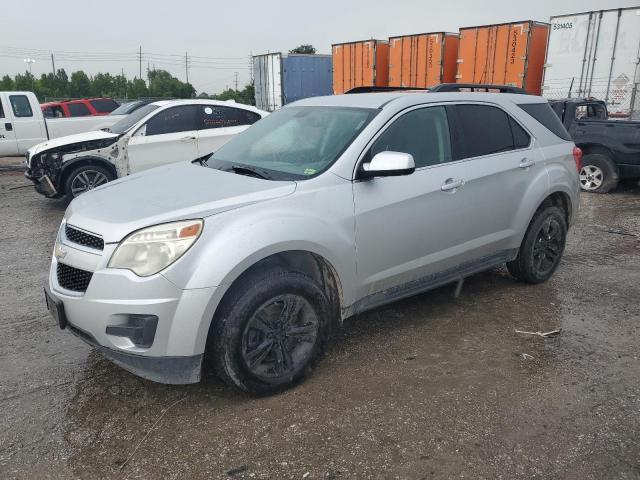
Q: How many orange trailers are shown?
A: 3